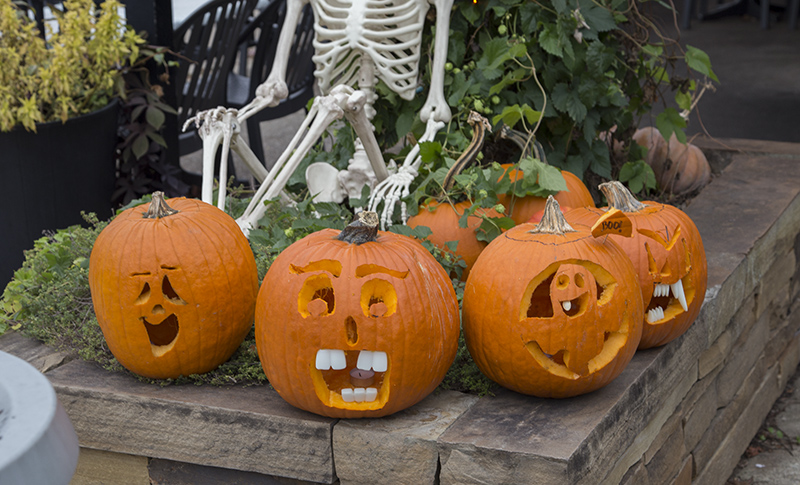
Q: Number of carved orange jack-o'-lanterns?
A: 4